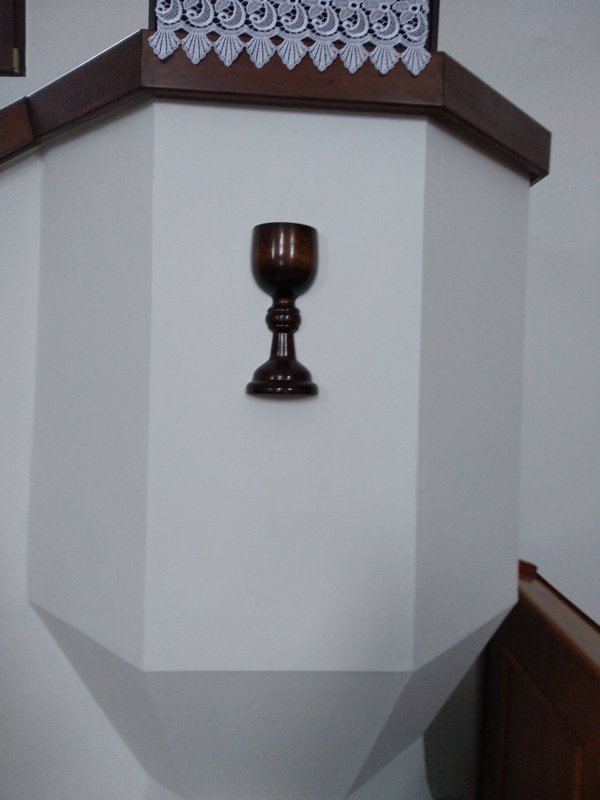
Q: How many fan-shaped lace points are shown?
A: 9